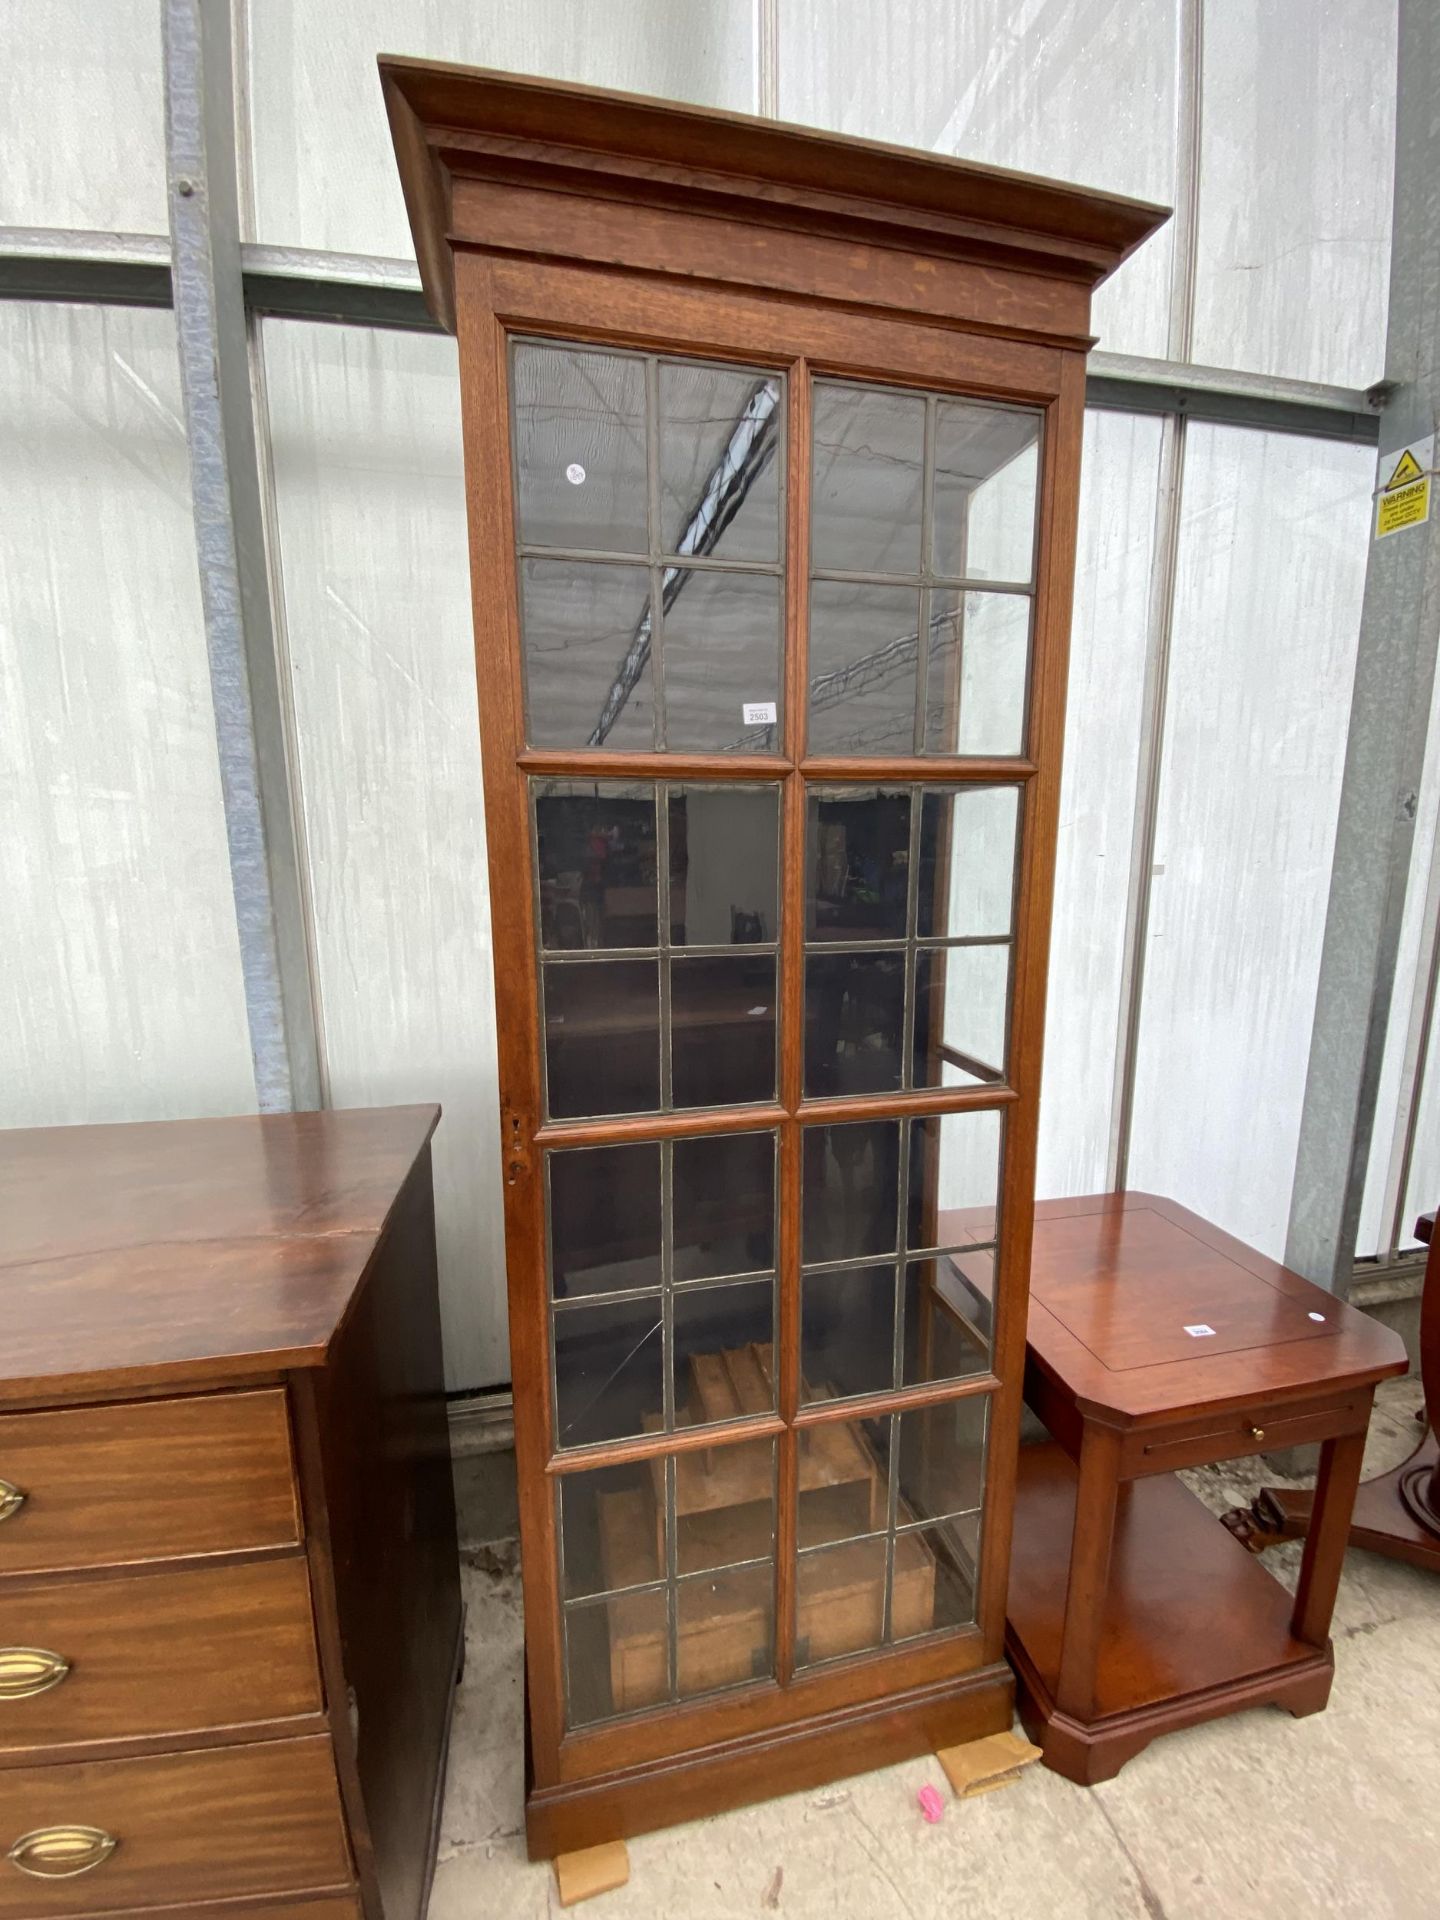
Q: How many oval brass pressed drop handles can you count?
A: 3